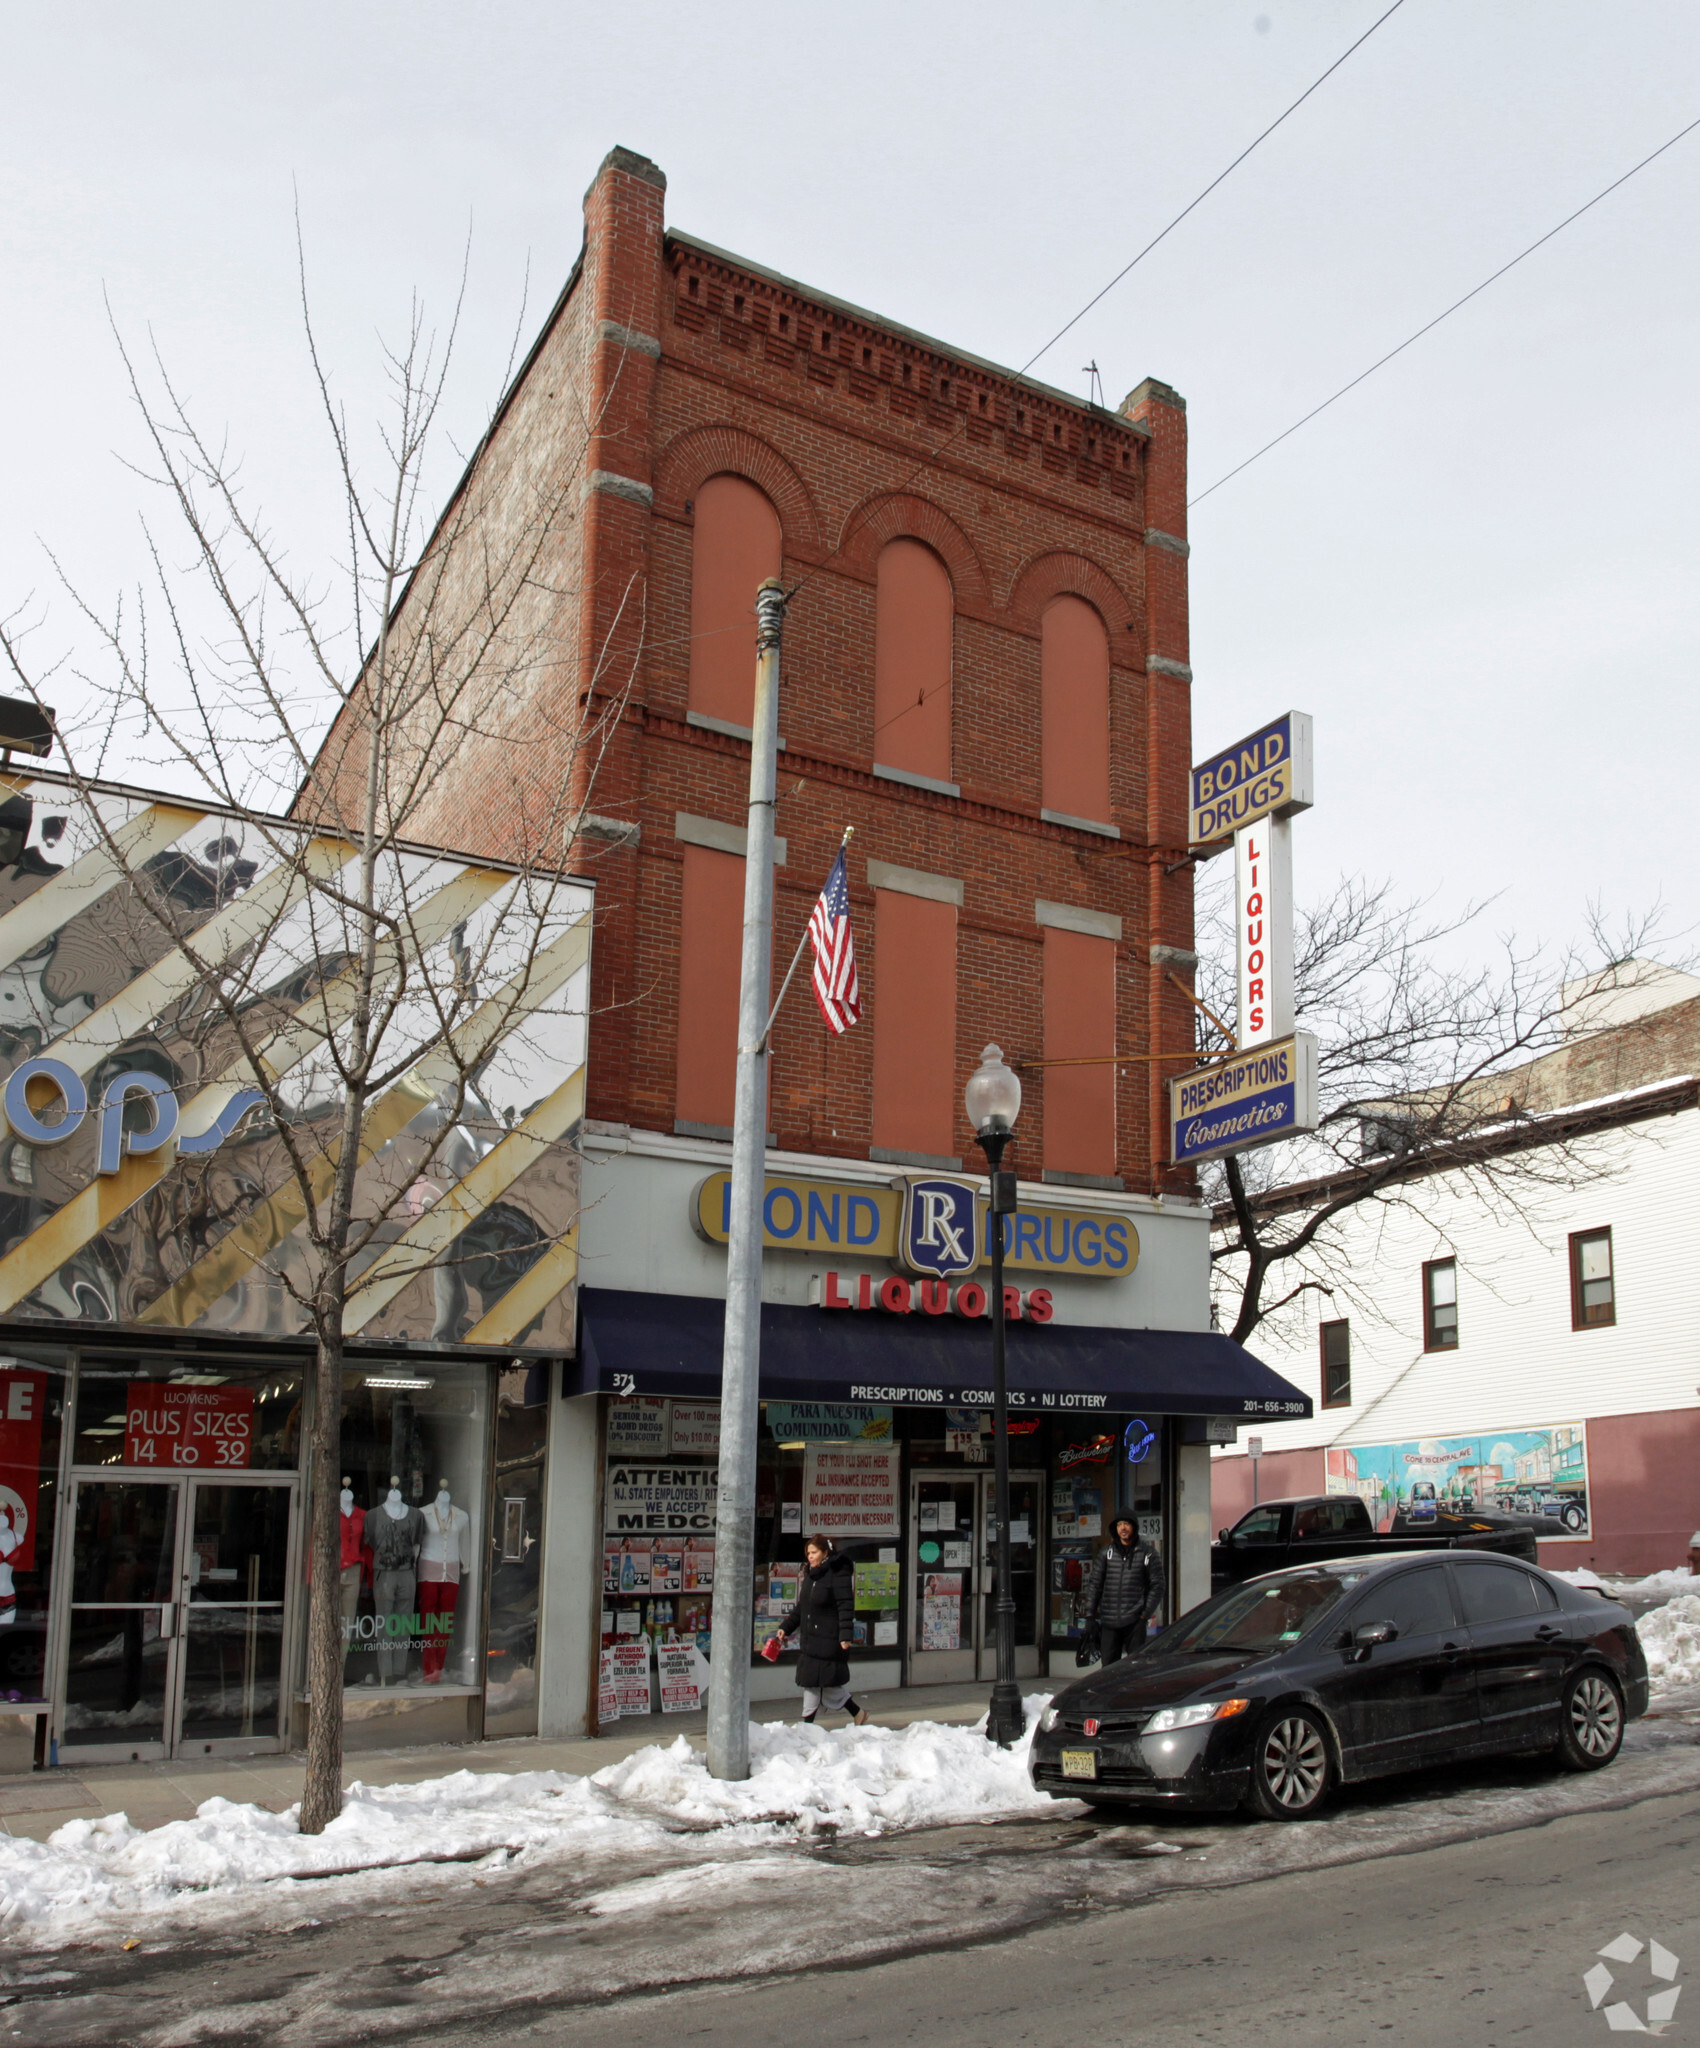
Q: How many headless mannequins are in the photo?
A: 4